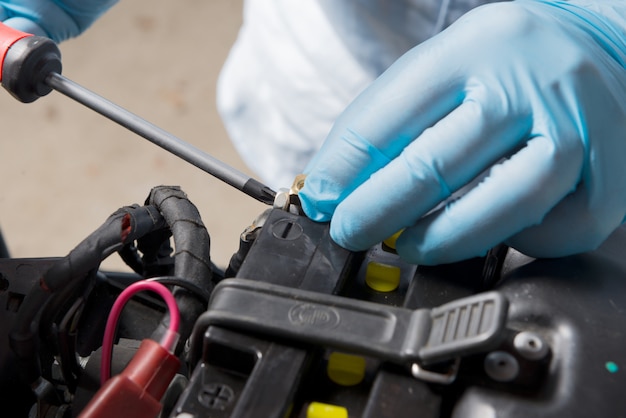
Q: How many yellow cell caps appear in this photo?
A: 4